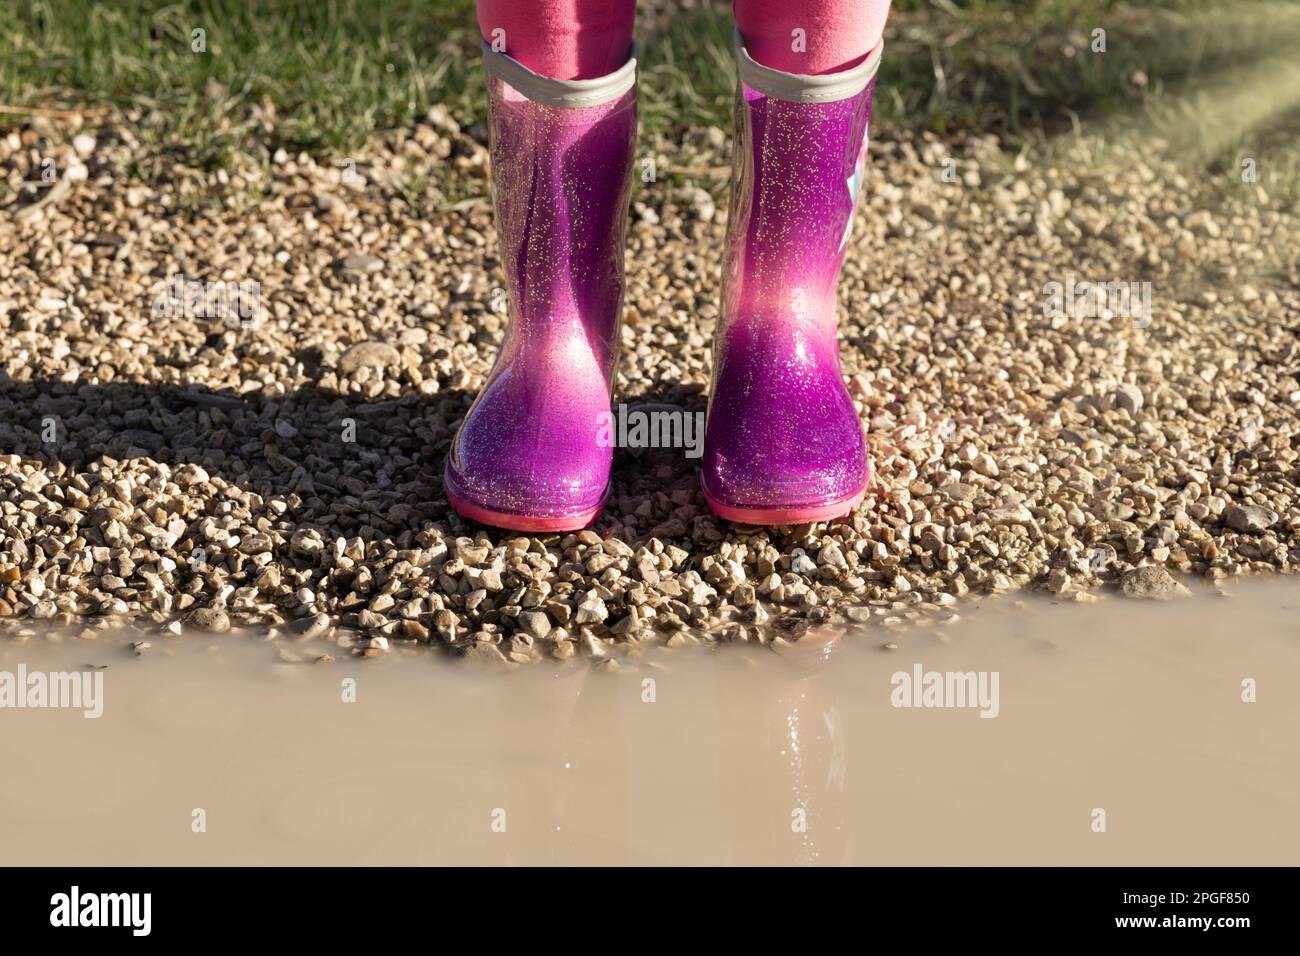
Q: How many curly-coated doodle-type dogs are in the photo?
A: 0